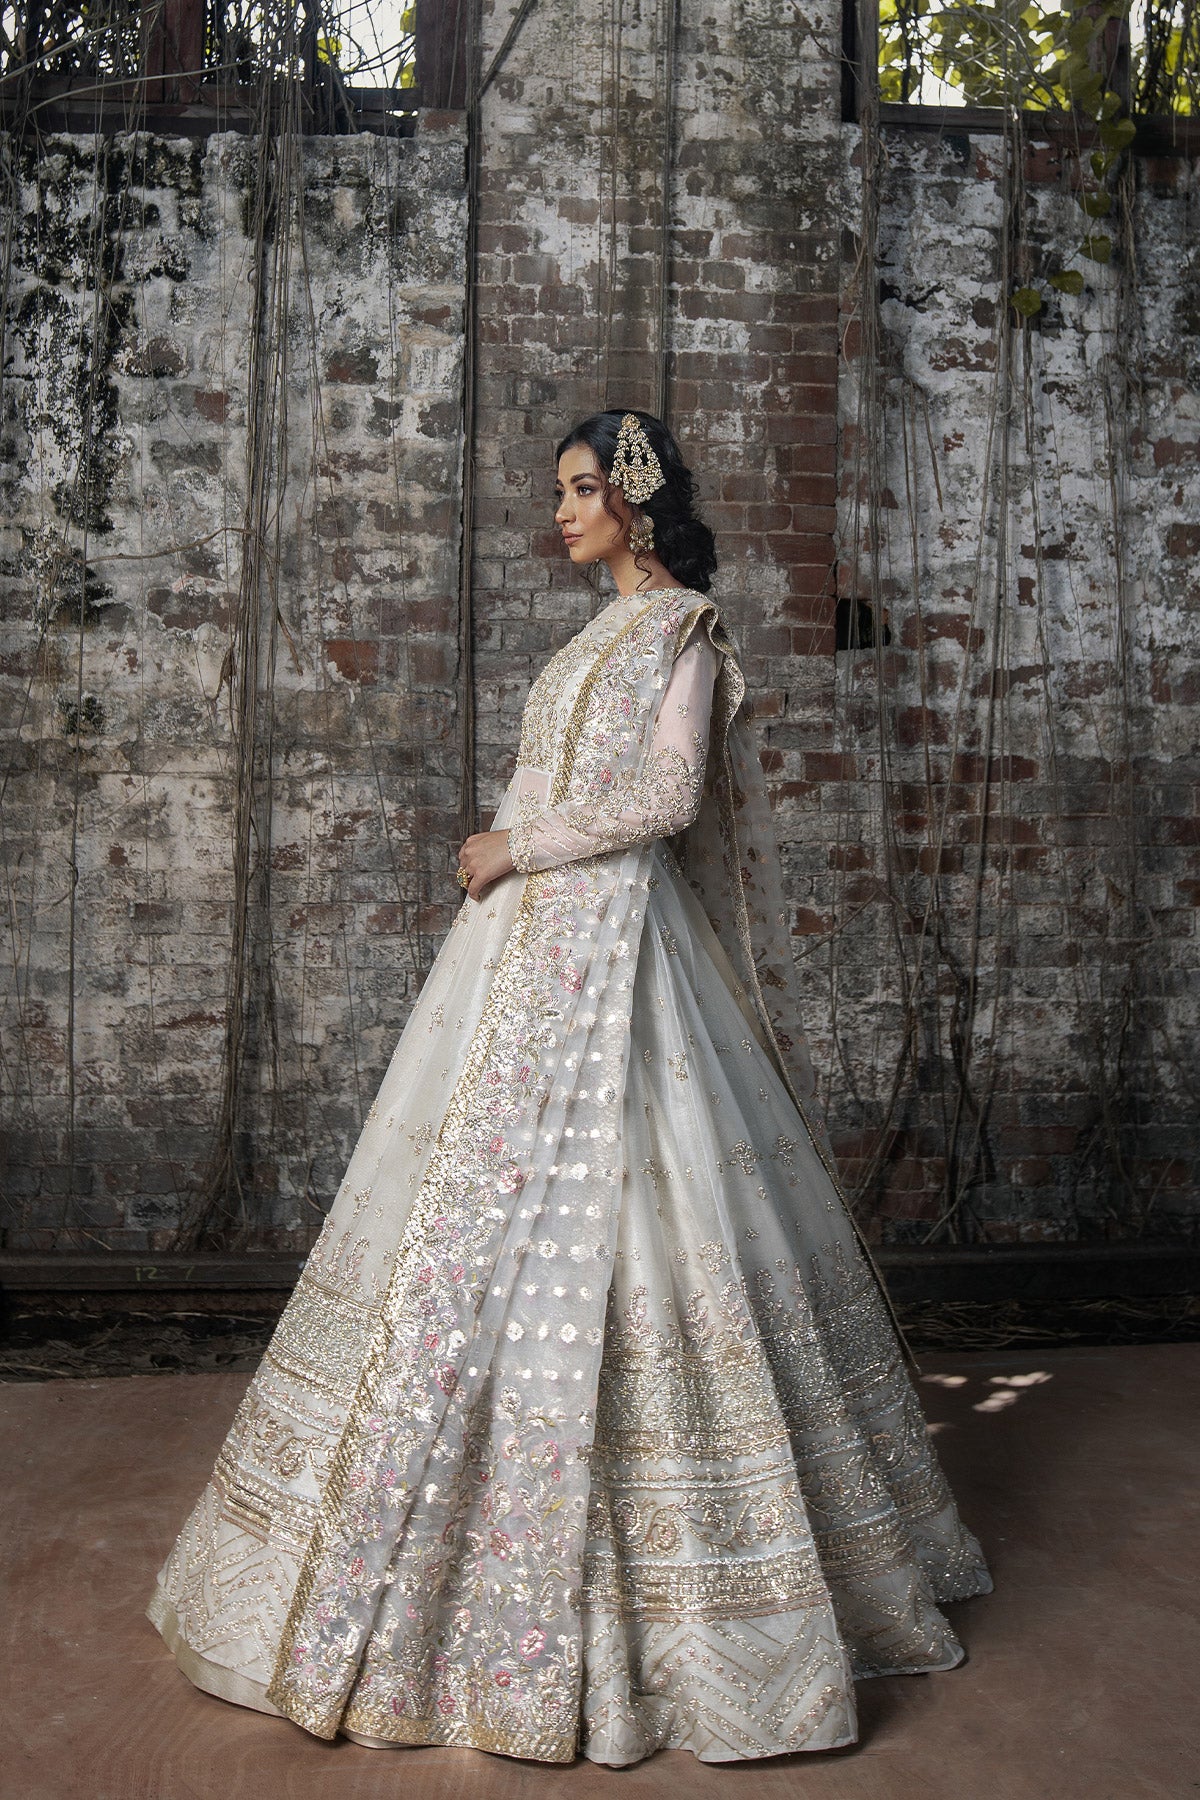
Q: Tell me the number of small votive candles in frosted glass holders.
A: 0